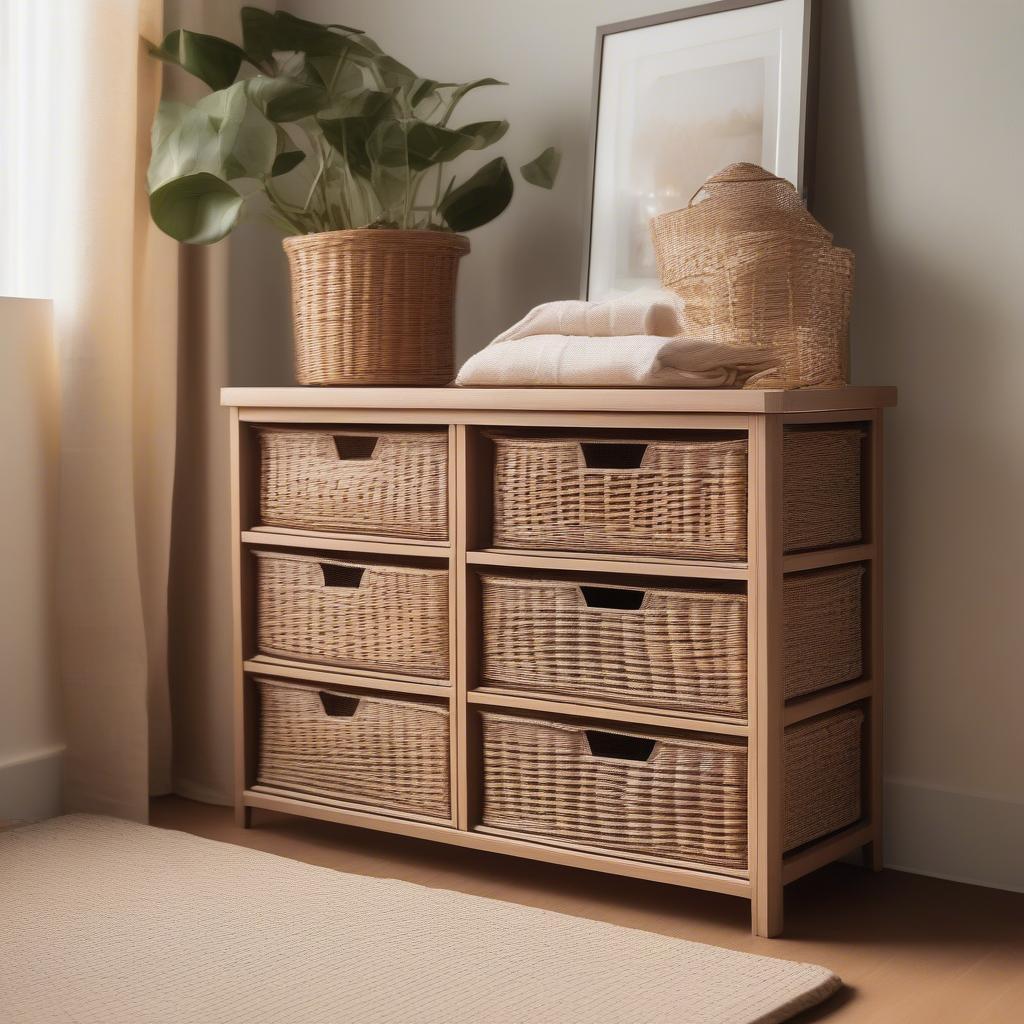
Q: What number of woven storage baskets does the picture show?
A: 6